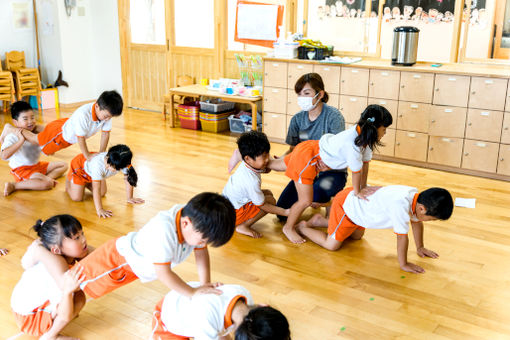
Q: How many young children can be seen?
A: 9